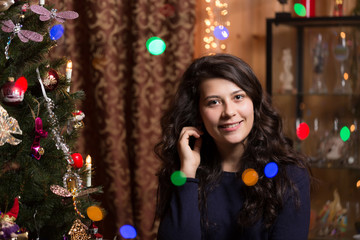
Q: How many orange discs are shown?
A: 2